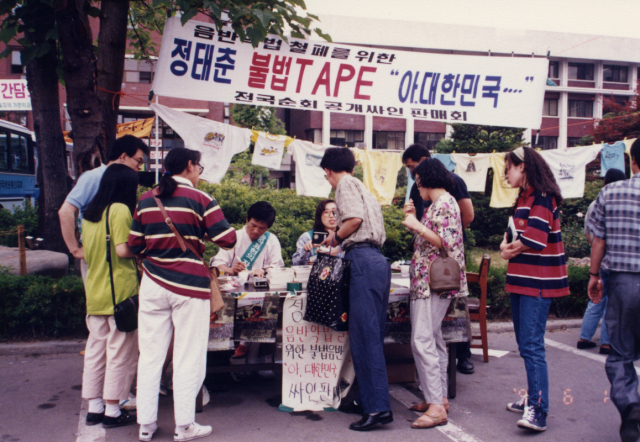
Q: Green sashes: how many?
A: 2